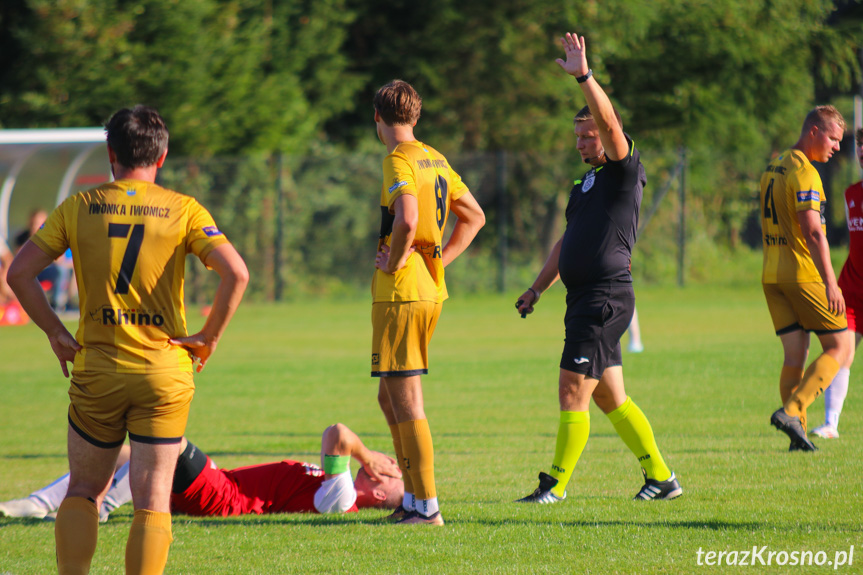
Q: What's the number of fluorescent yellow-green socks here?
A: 2